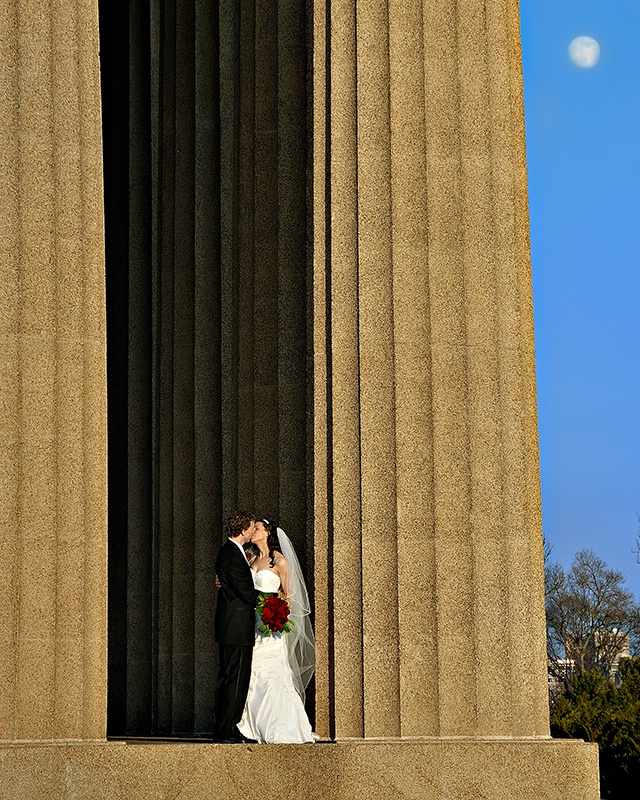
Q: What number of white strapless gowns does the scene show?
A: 1